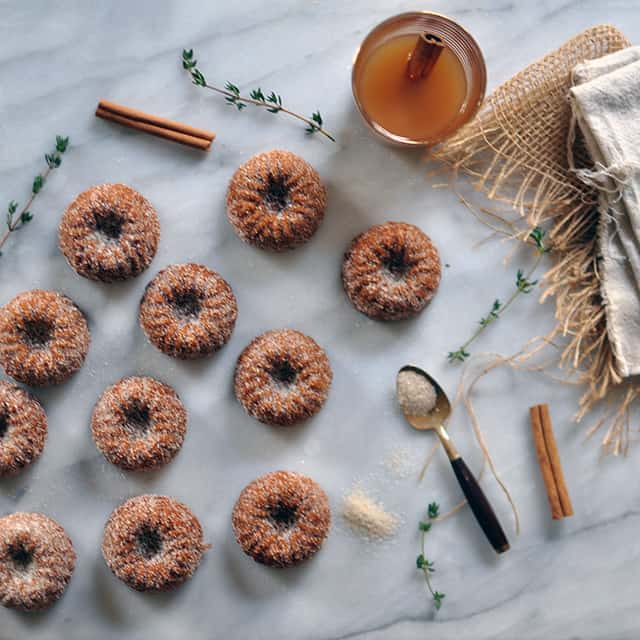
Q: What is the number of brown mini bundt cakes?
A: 11